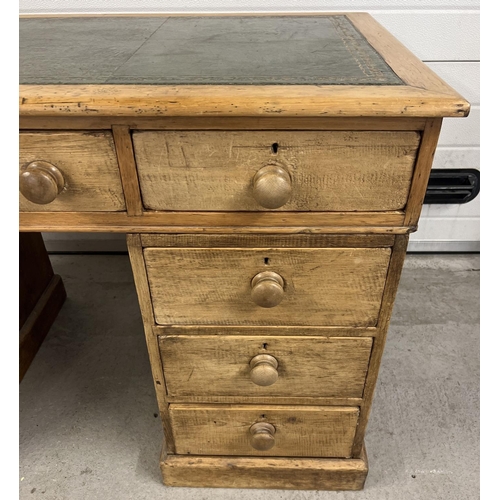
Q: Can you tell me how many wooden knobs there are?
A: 5